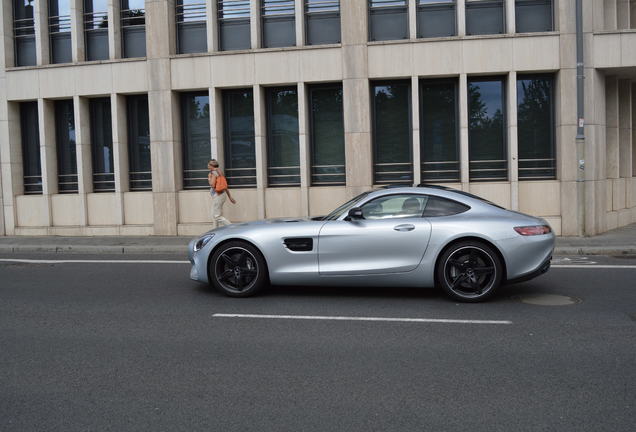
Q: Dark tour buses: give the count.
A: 0